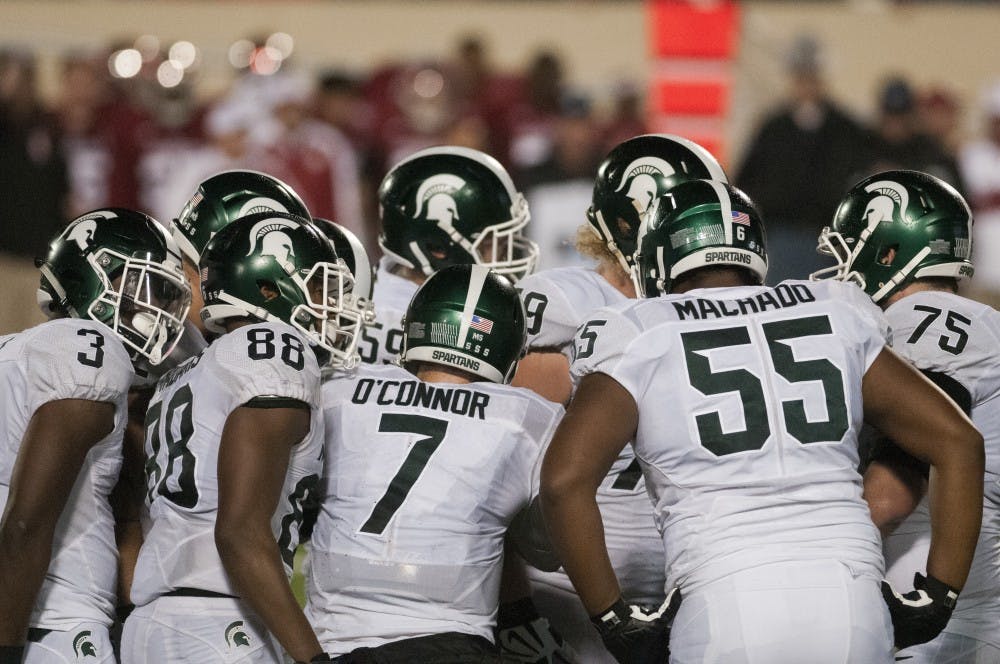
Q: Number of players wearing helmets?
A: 9